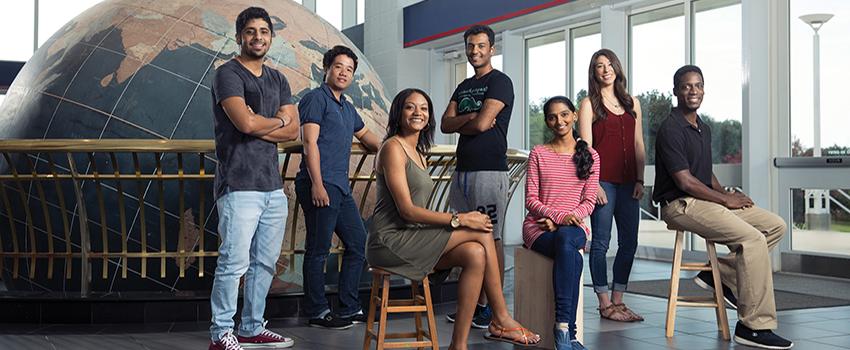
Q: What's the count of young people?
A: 7